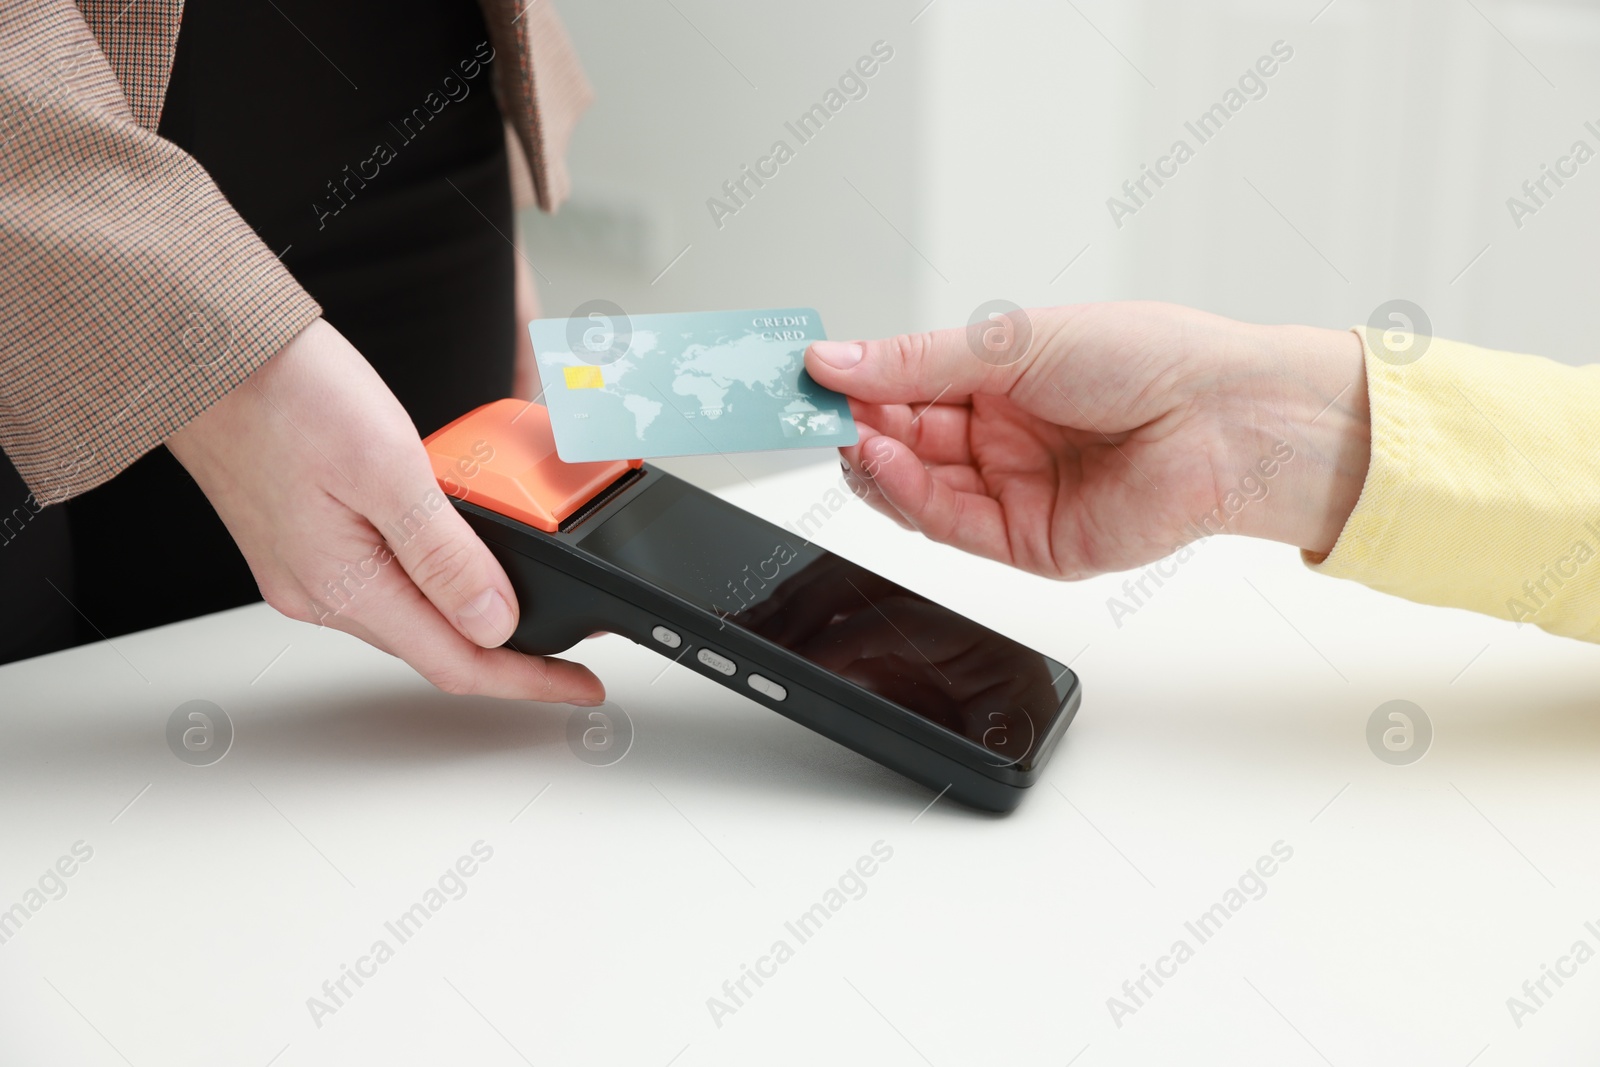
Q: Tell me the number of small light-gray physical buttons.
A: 3